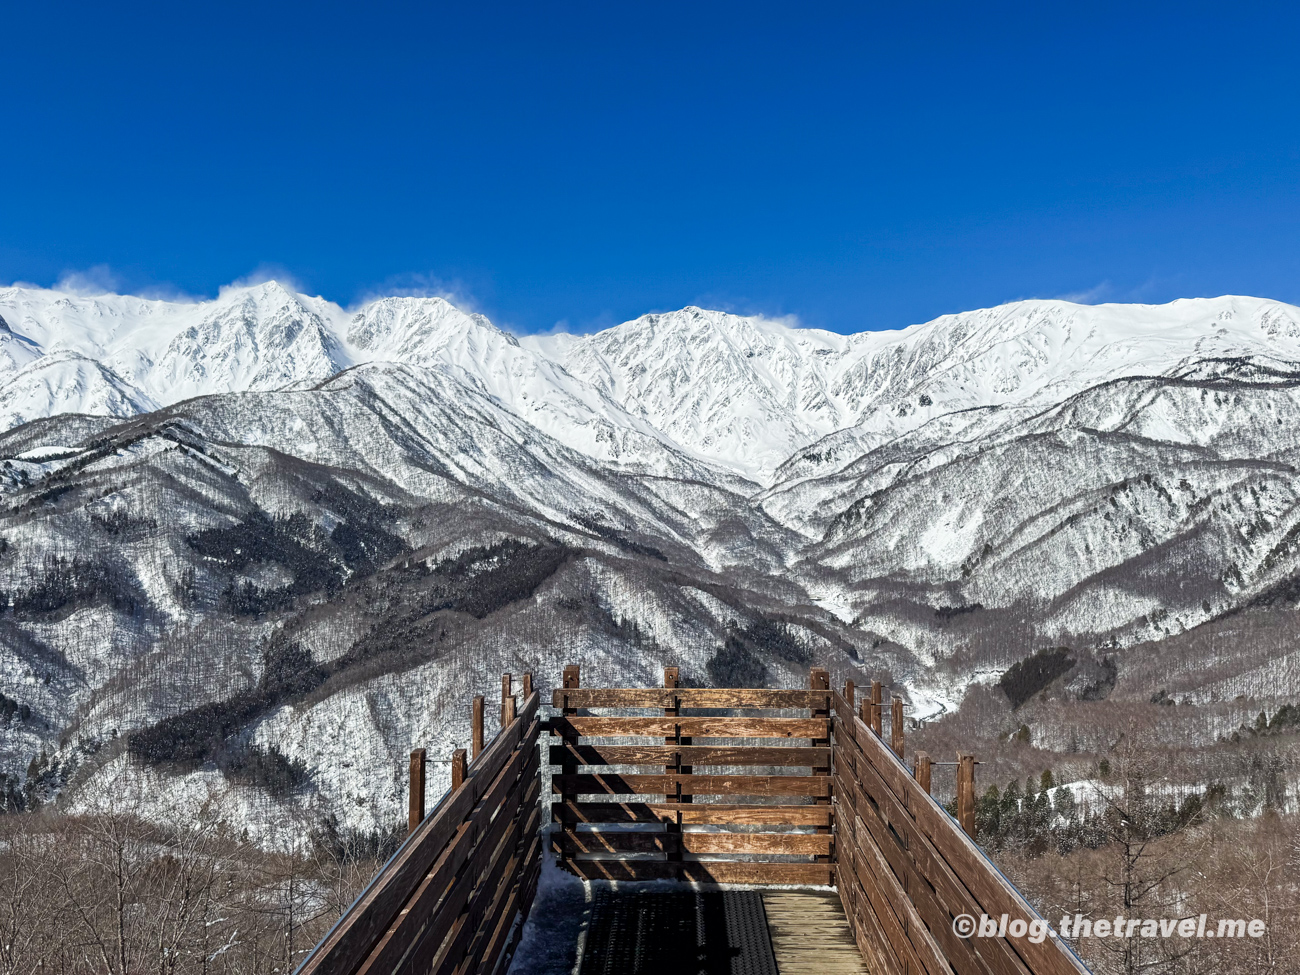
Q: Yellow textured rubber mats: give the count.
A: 0